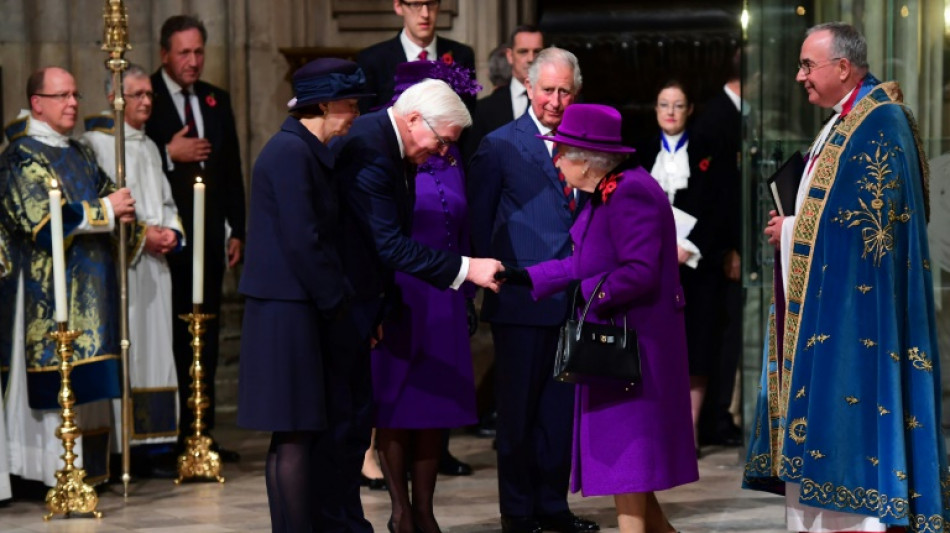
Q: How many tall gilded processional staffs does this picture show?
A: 1